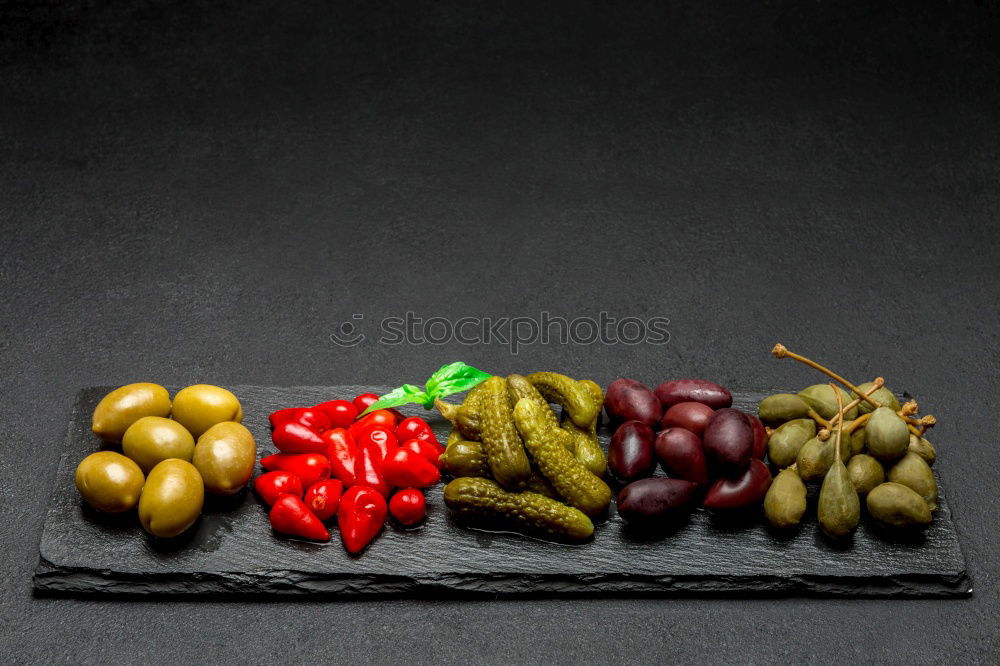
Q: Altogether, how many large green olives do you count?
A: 6